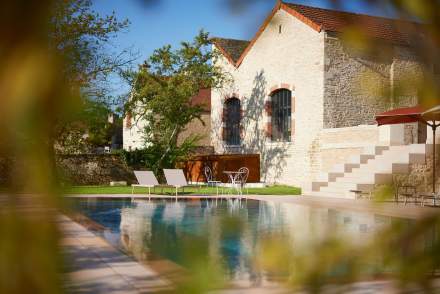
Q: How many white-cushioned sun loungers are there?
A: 2